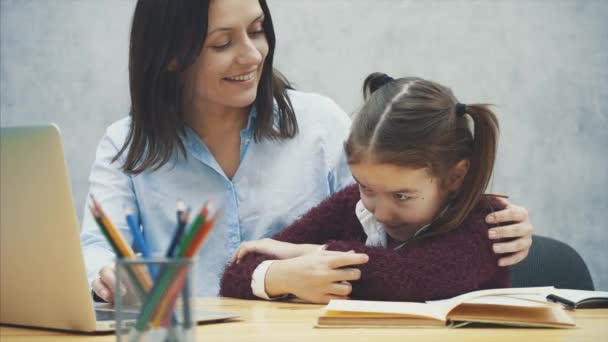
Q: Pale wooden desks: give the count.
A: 1